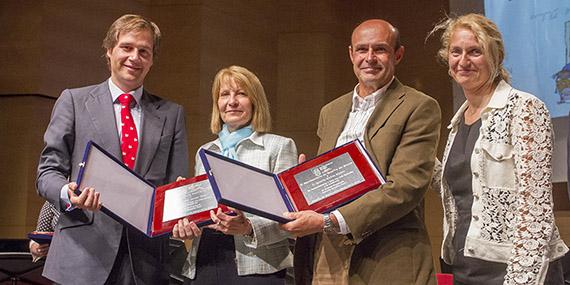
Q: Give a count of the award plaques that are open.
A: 2